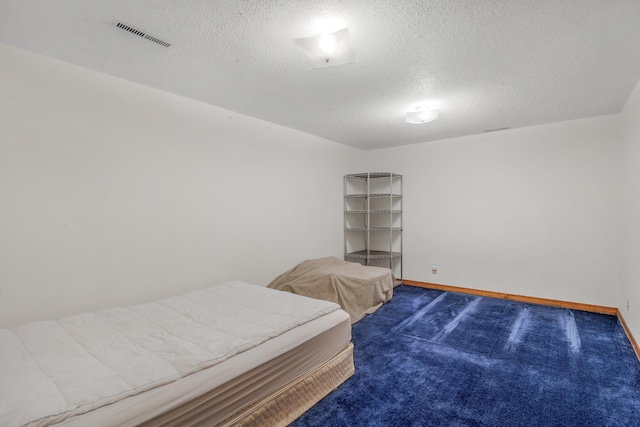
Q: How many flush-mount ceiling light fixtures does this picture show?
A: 2